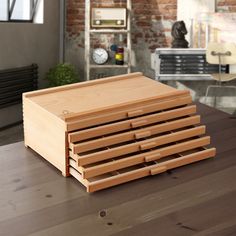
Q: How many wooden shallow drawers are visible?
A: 6